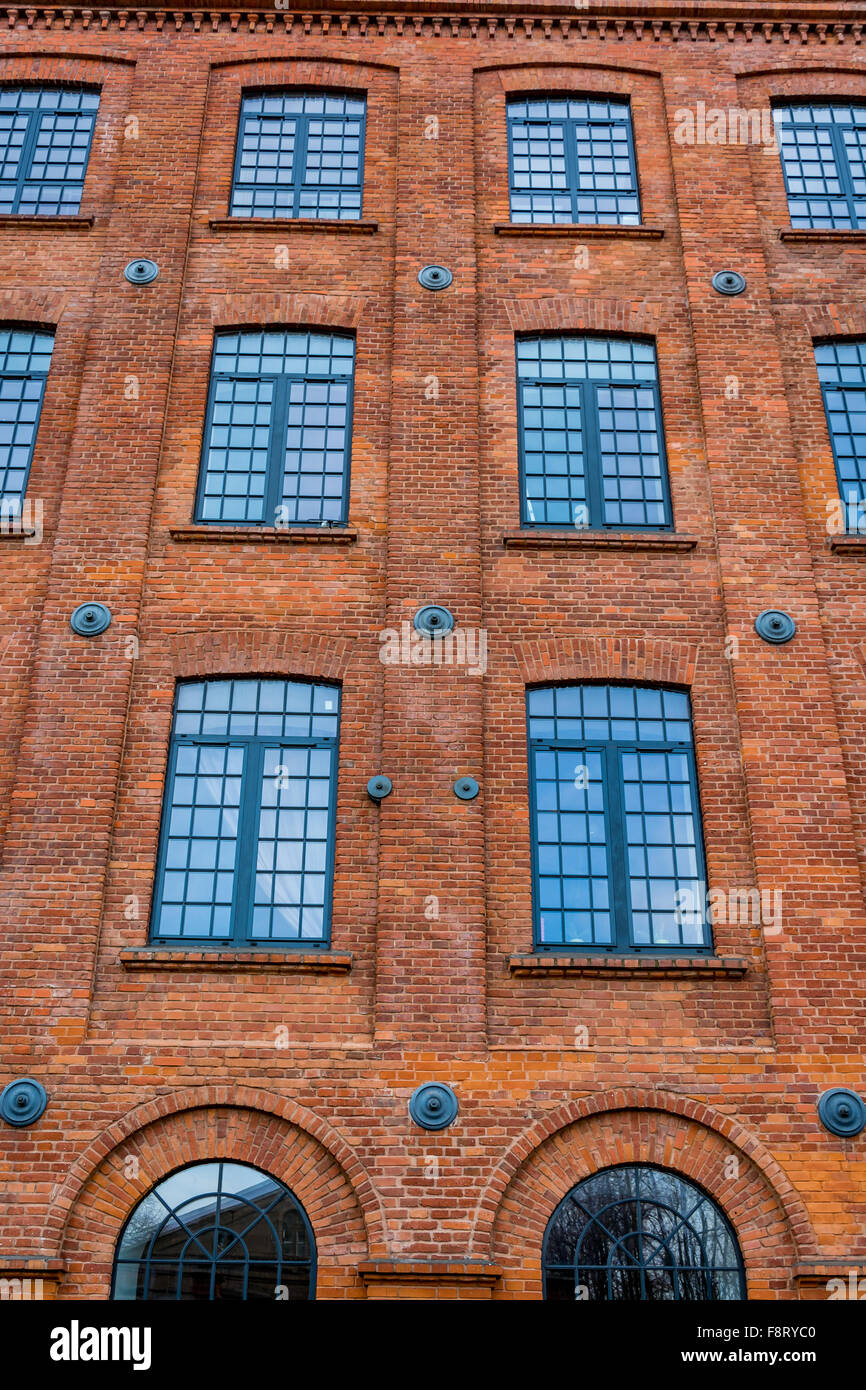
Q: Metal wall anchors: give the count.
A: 11